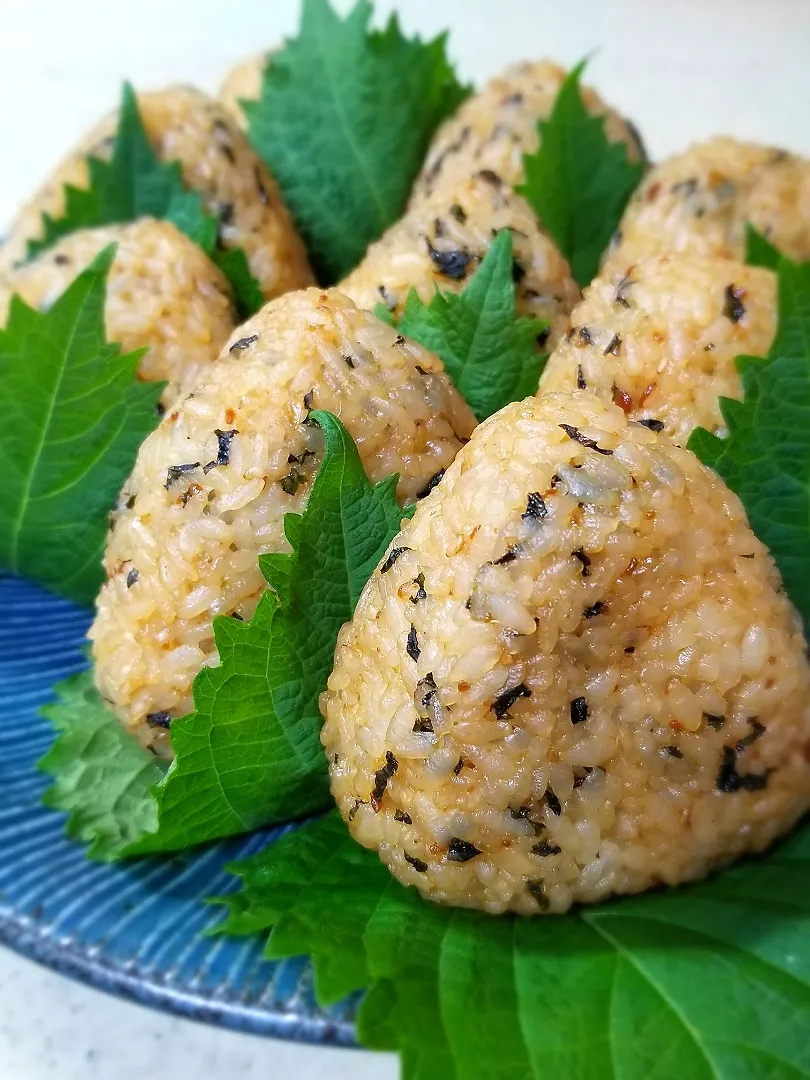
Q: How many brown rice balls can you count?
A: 9